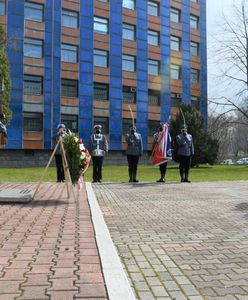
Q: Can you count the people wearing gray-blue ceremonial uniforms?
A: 5